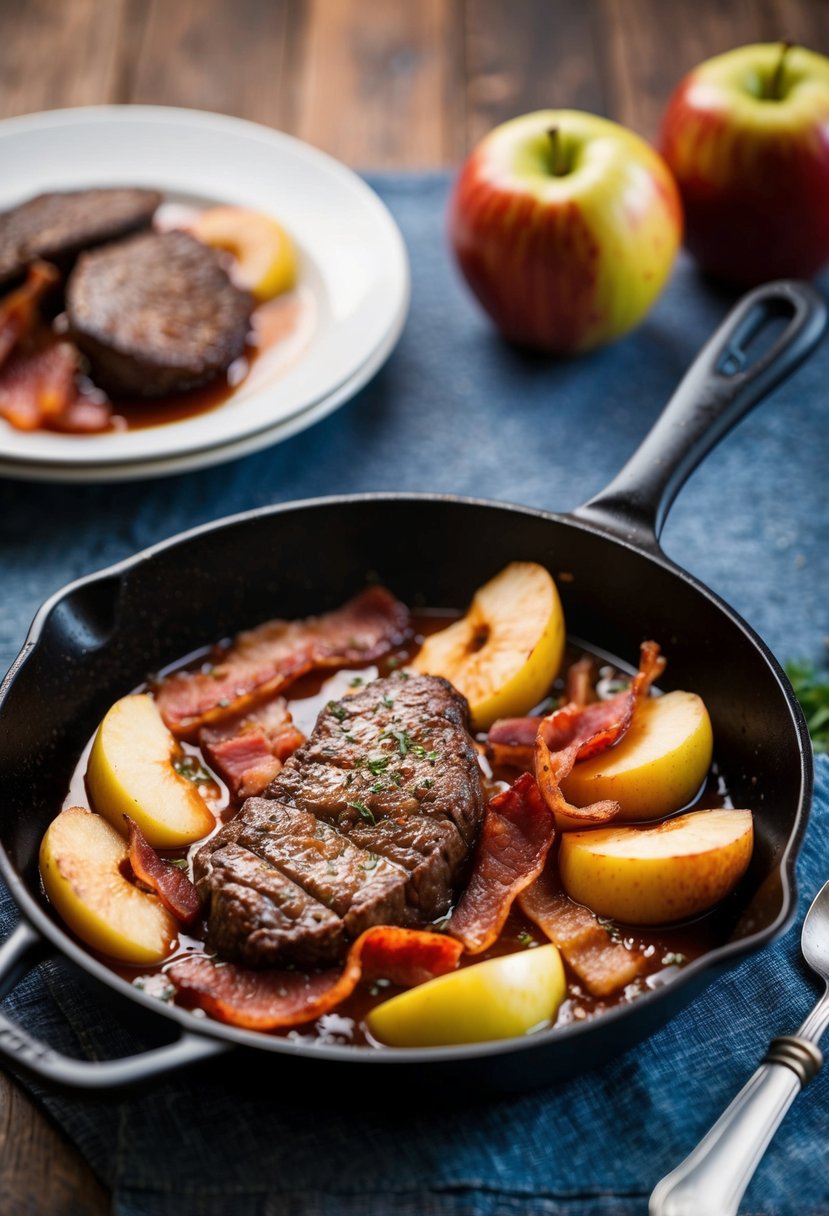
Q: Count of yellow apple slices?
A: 7